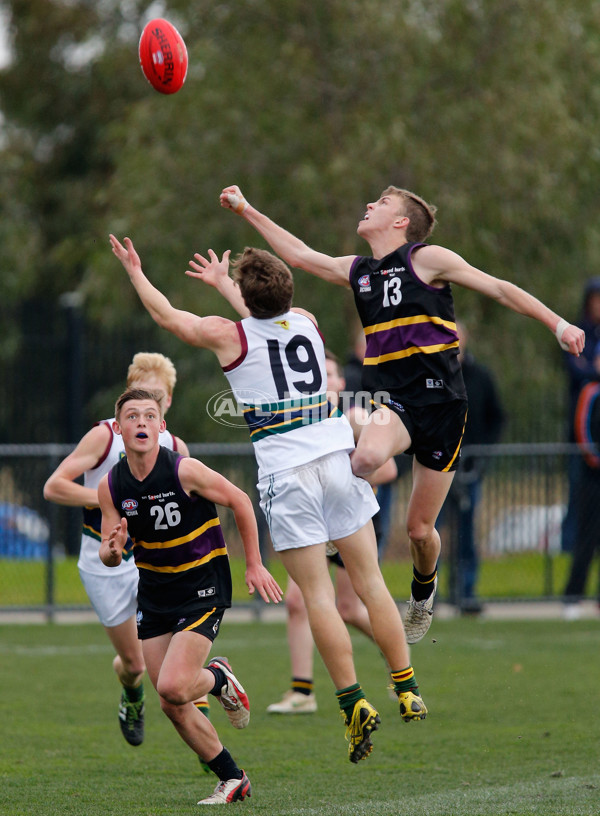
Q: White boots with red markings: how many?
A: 2